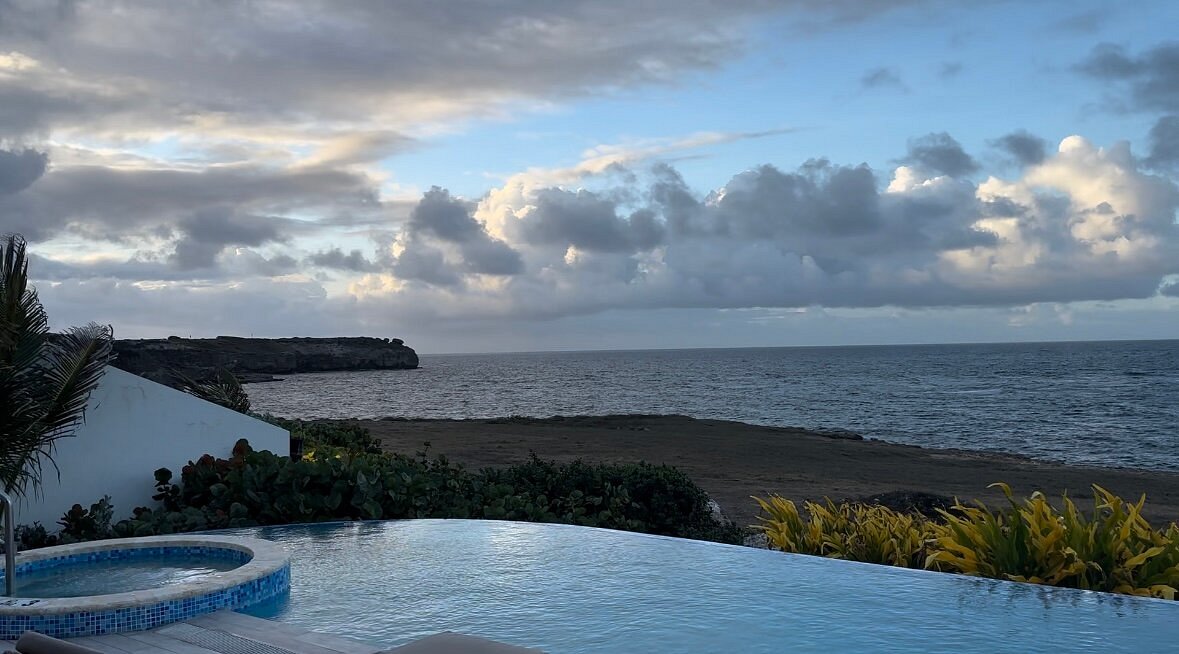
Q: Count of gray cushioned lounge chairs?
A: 2